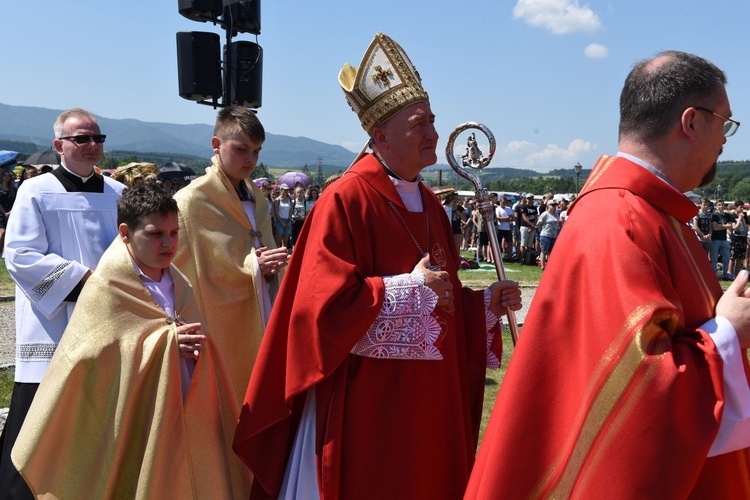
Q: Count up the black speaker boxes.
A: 4